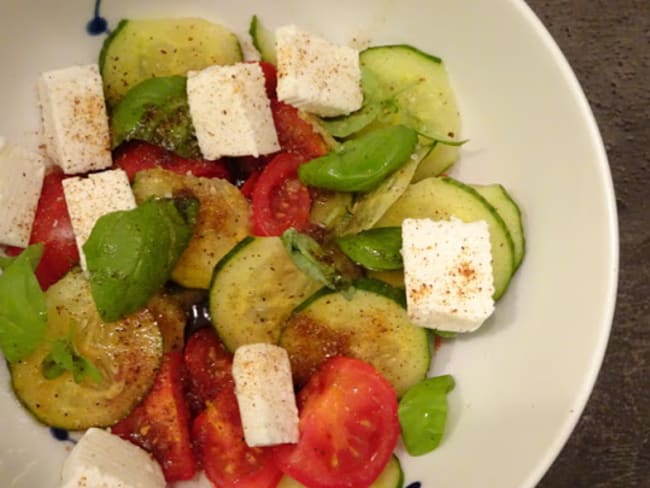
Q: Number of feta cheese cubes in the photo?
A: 8